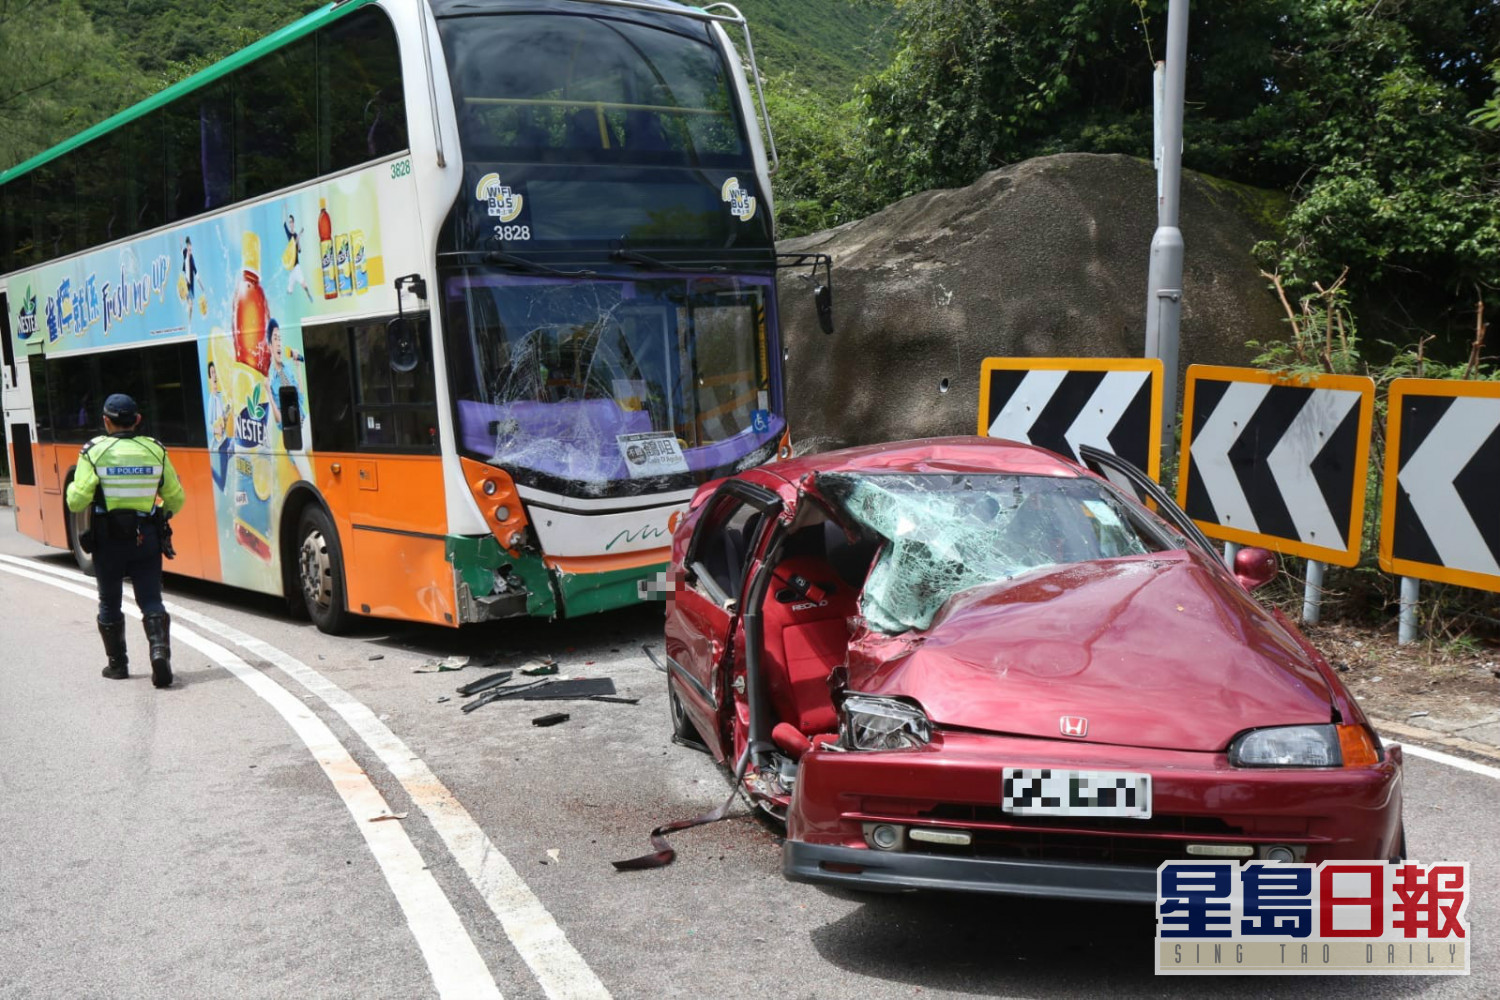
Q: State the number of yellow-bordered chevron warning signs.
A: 3